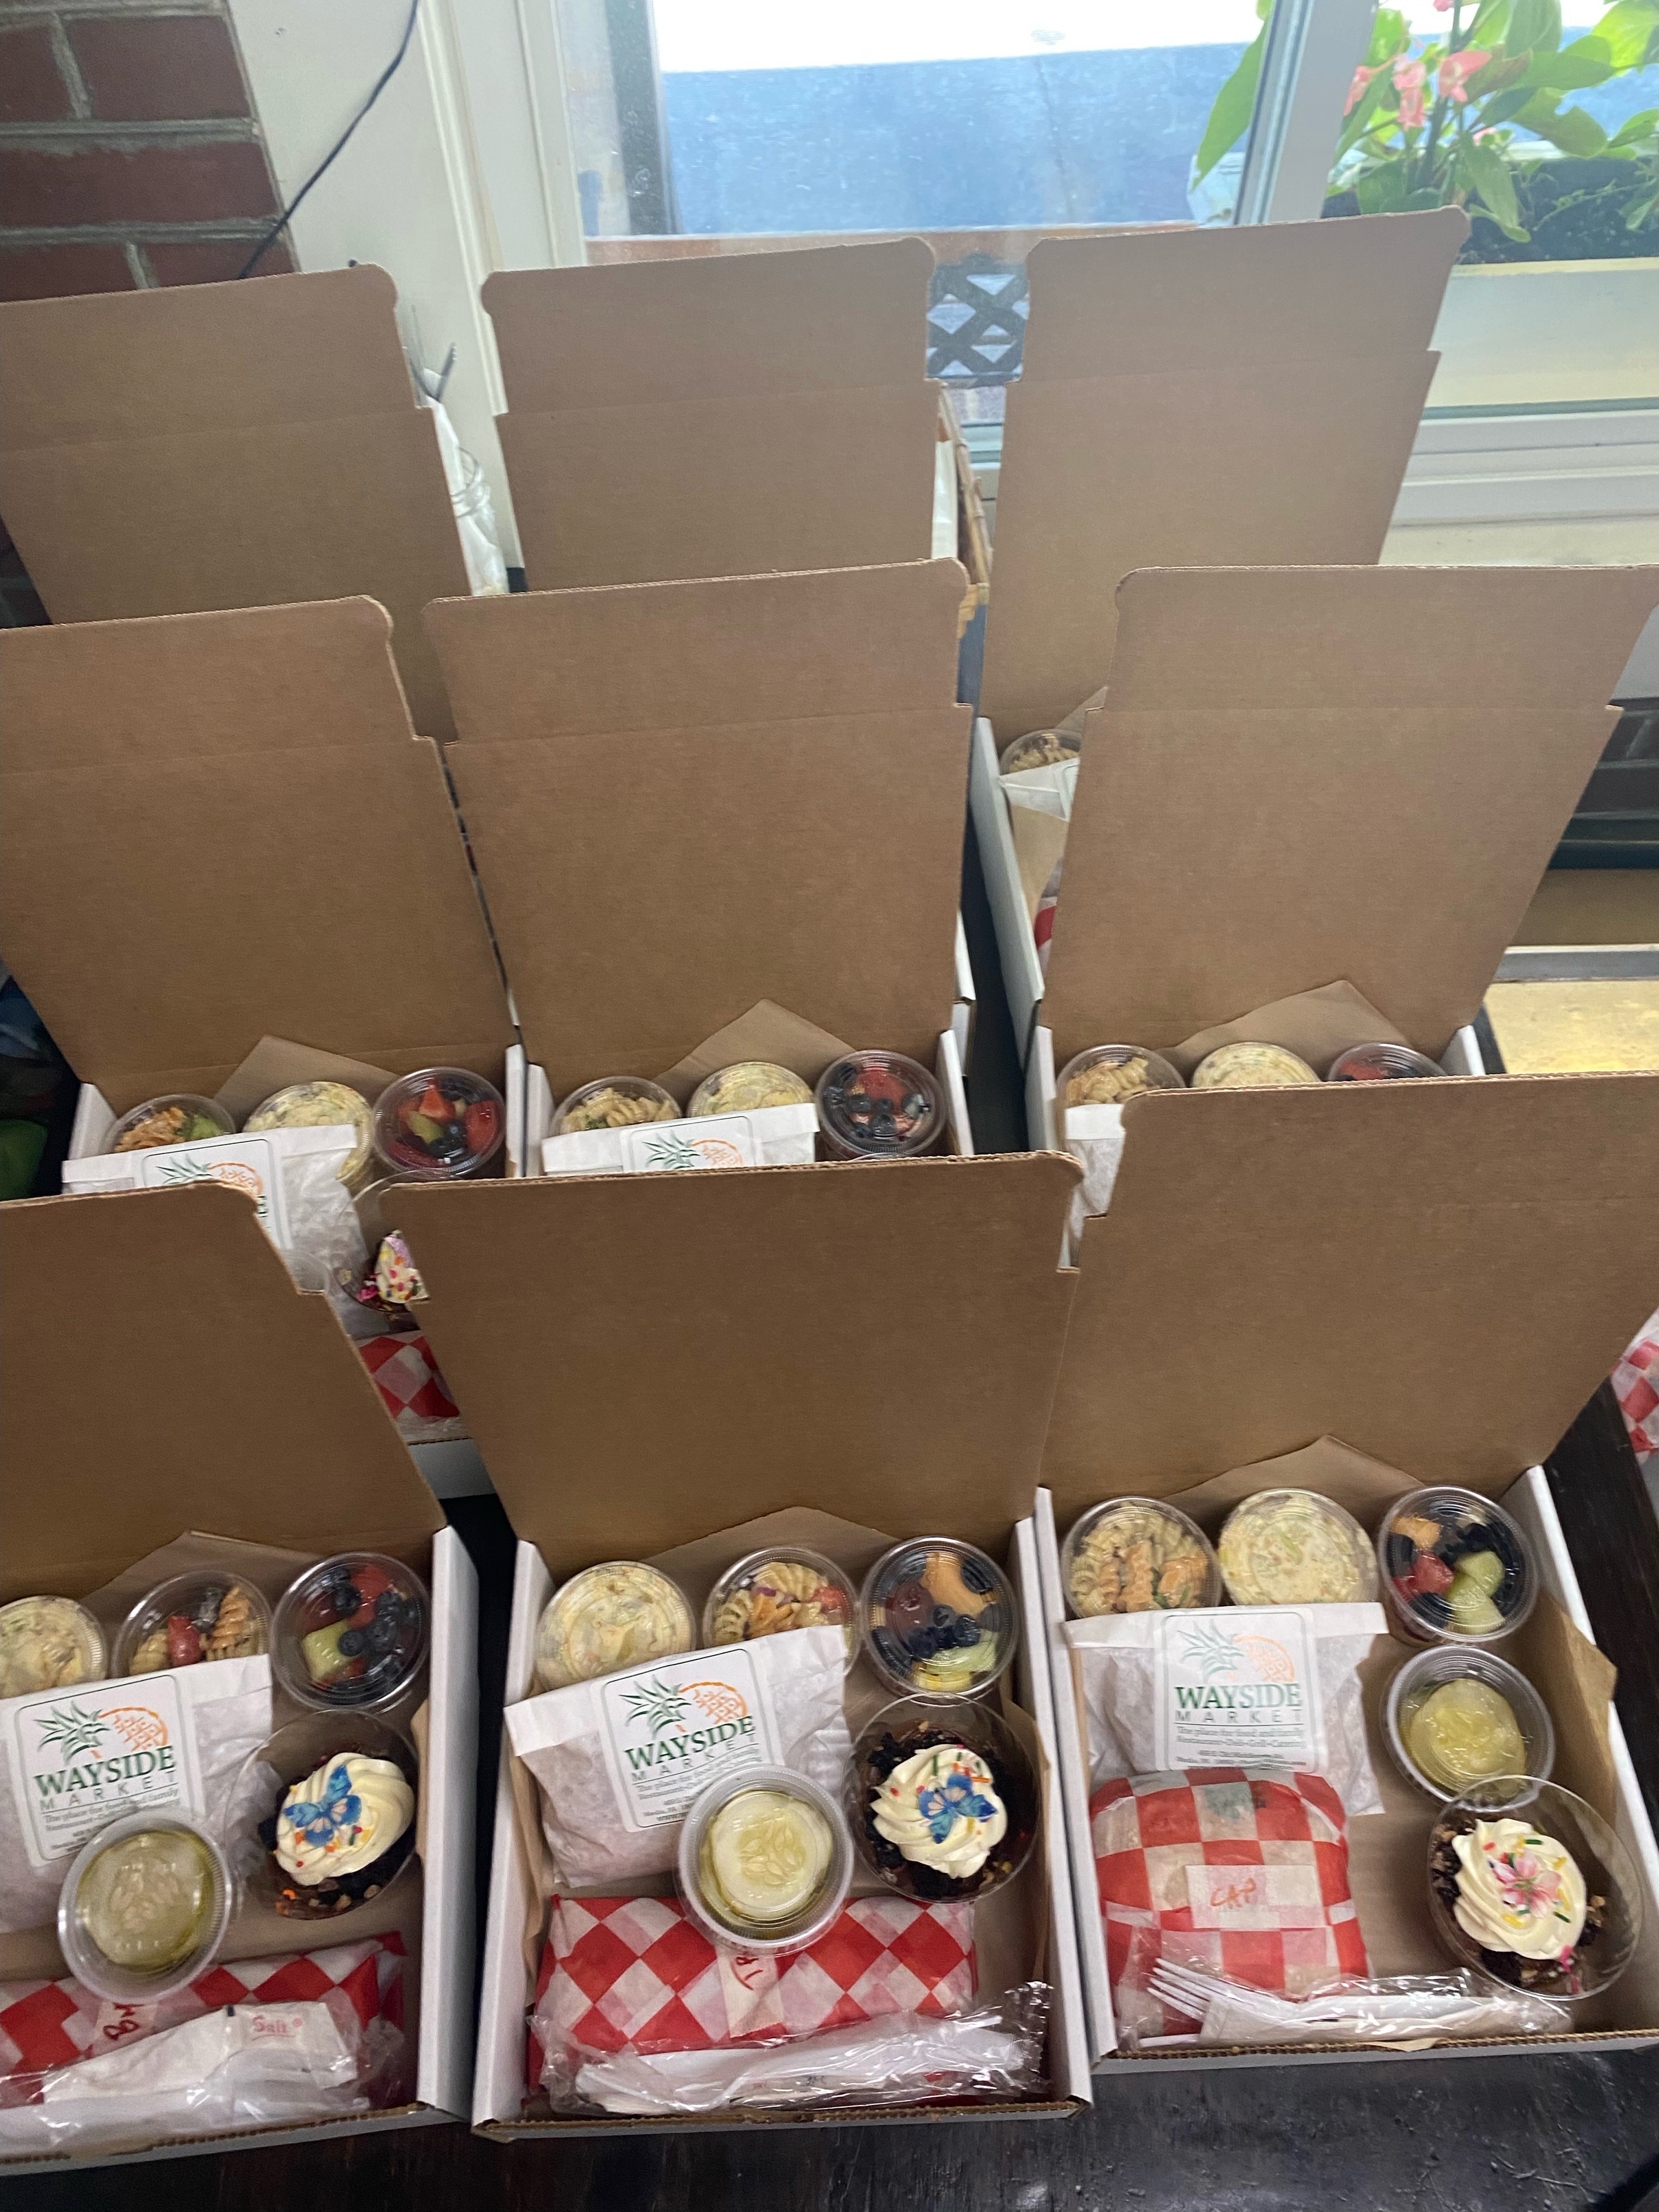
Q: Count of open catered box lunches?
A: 9